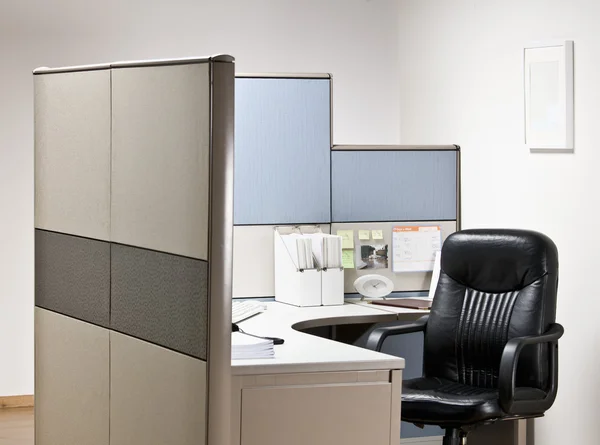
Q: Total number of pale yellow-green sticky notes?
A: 4